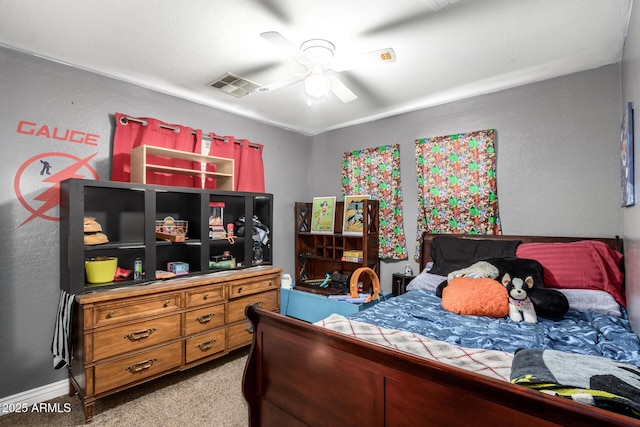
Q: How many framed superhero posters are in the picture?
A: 2